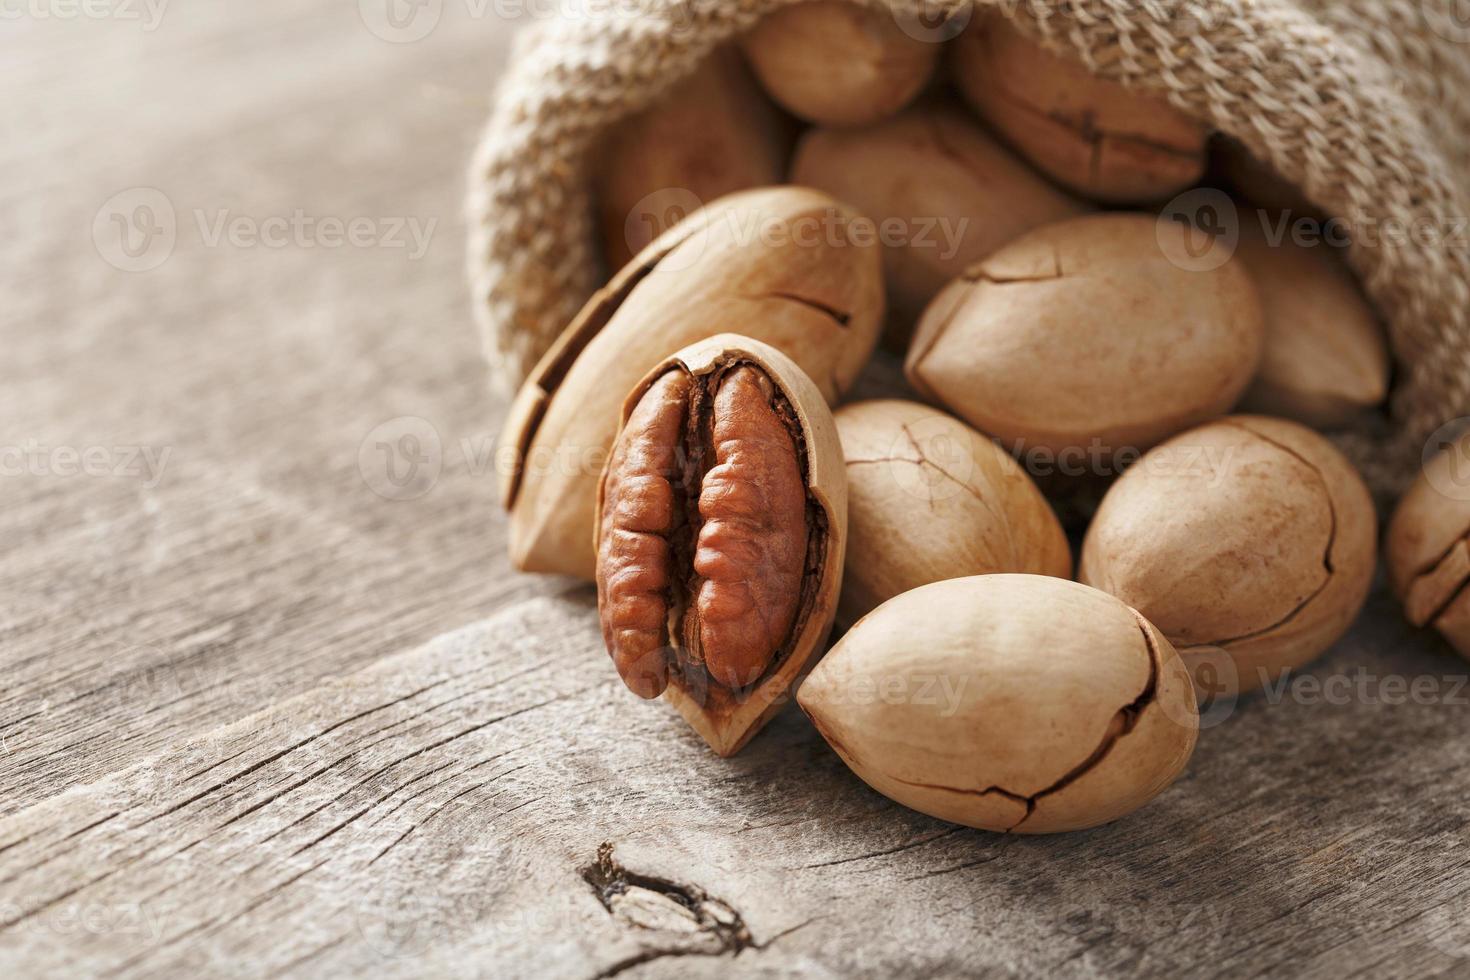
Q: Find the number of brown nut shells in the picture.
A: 12